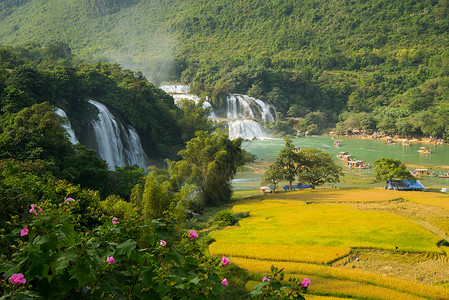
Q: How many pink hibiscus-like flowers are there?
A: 12